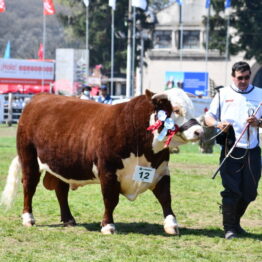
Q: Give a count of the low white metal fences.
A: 1